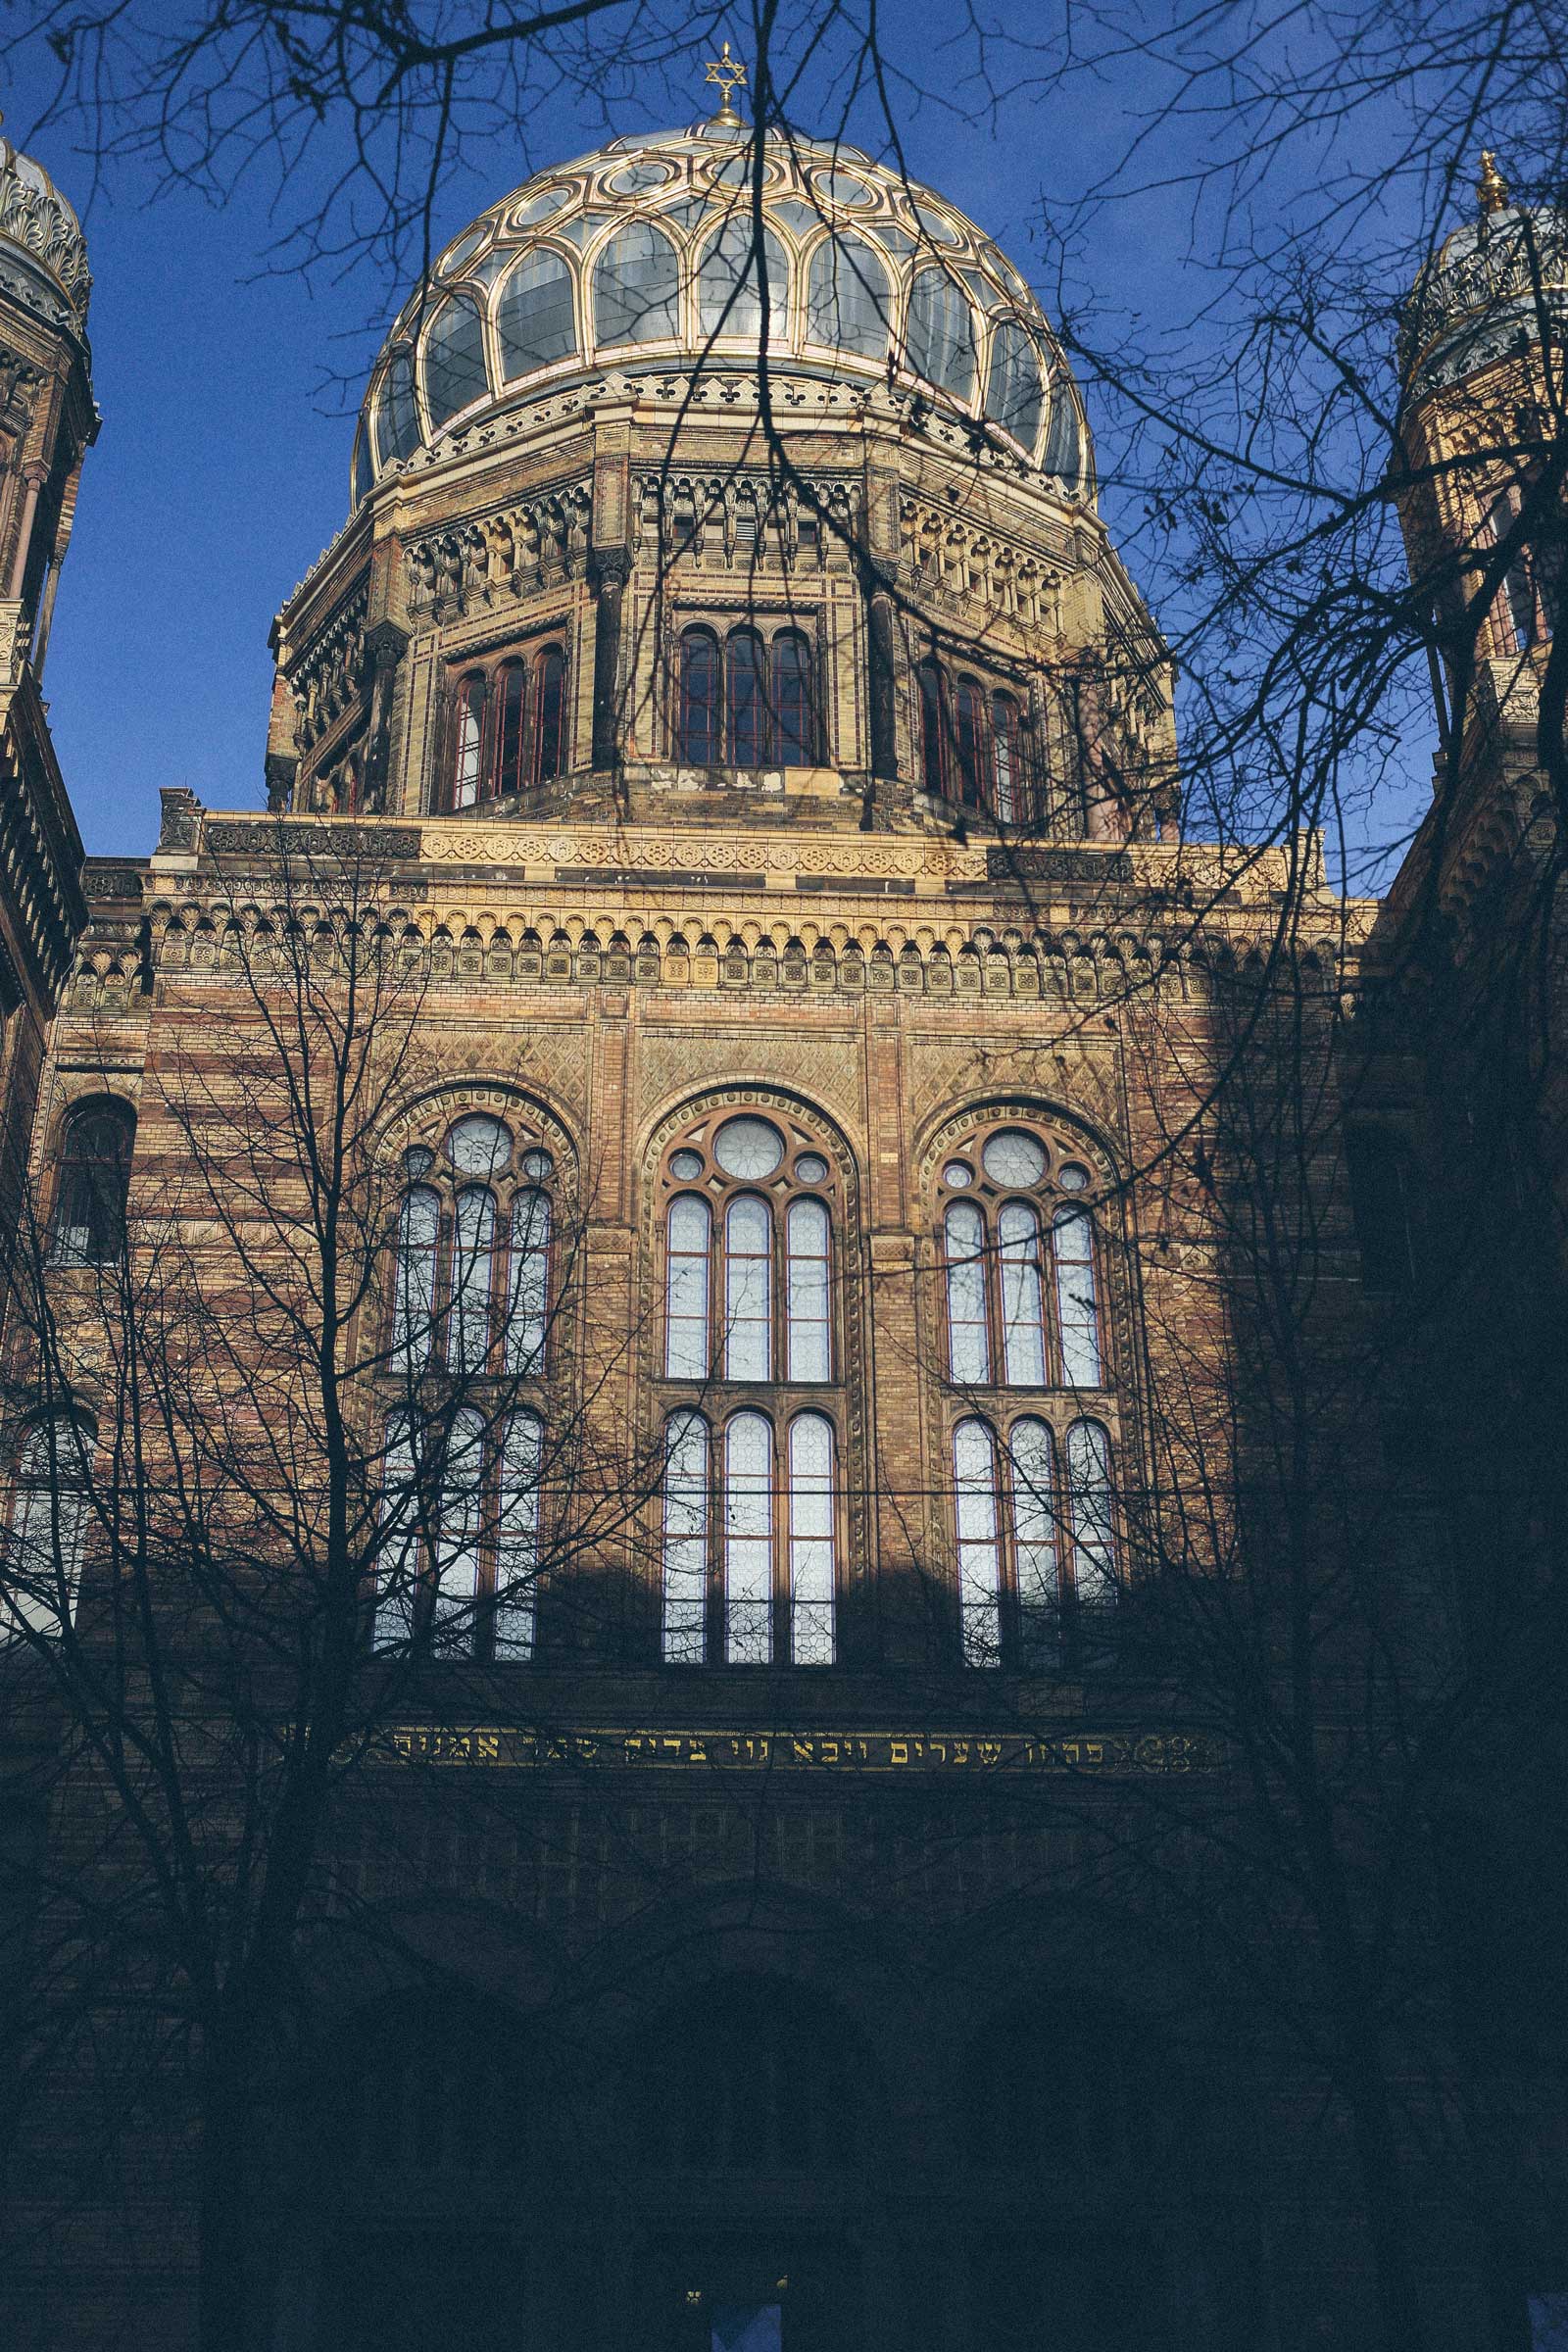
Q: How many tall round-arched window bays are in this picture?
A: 3